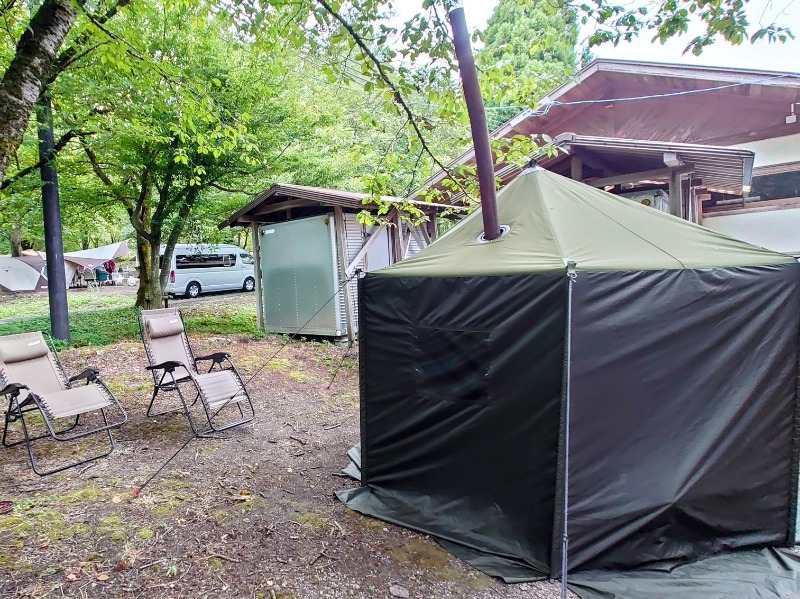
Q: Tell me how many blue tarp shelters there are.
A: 0